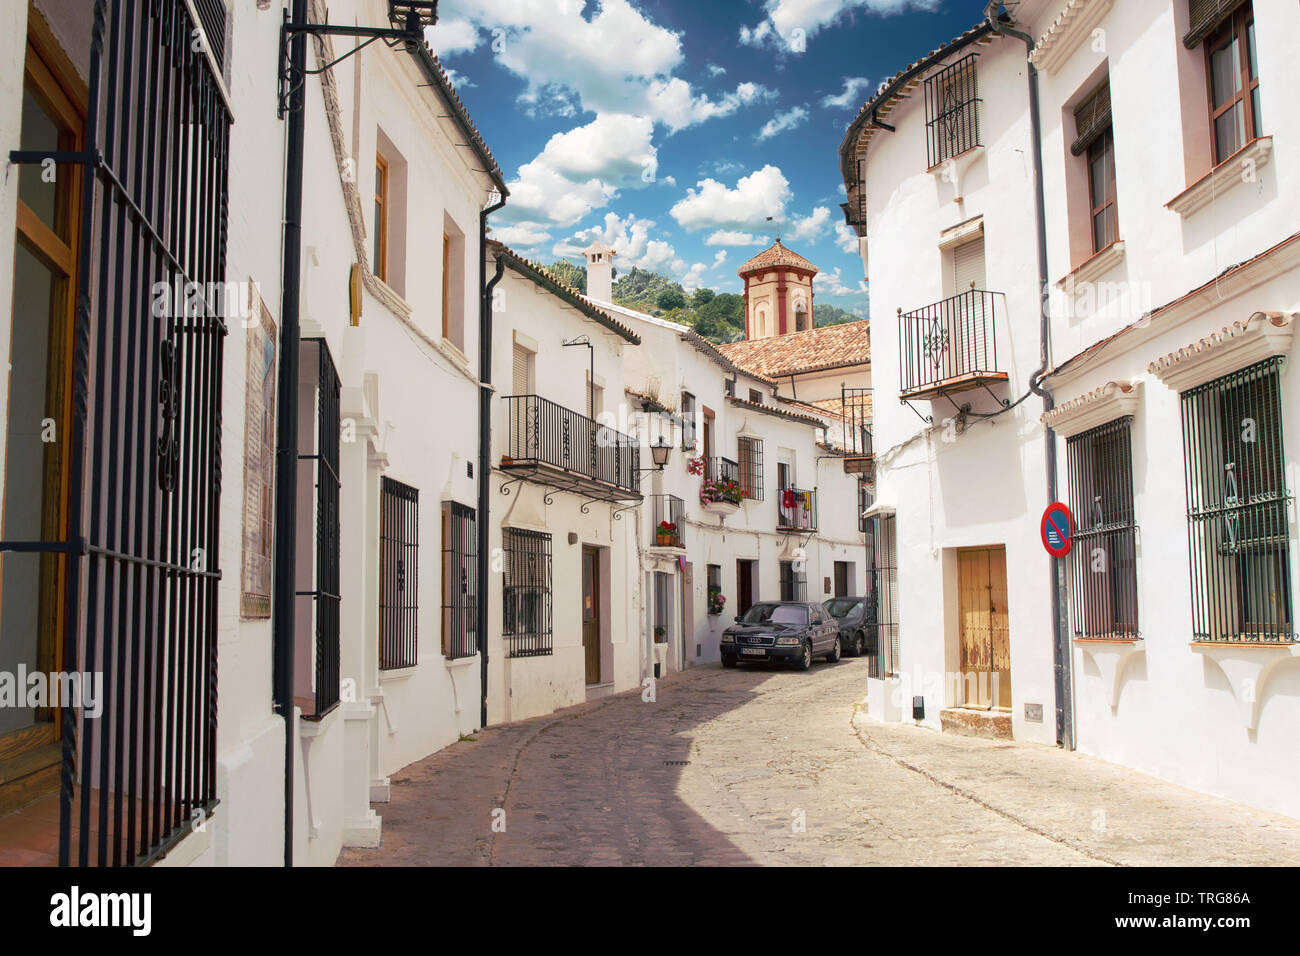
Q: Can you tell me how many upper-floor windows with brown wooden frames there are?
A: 4